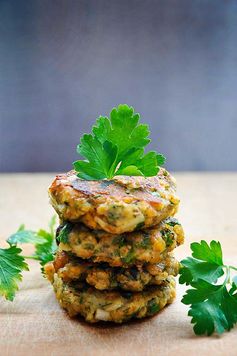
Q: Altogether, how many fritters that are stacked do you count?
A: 4